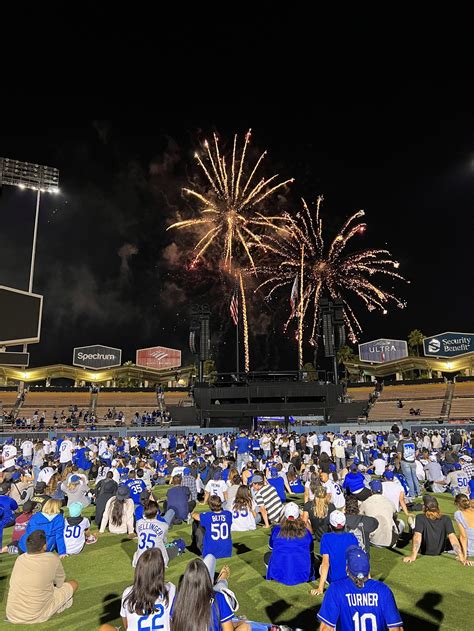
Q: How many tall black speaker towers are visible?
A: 2